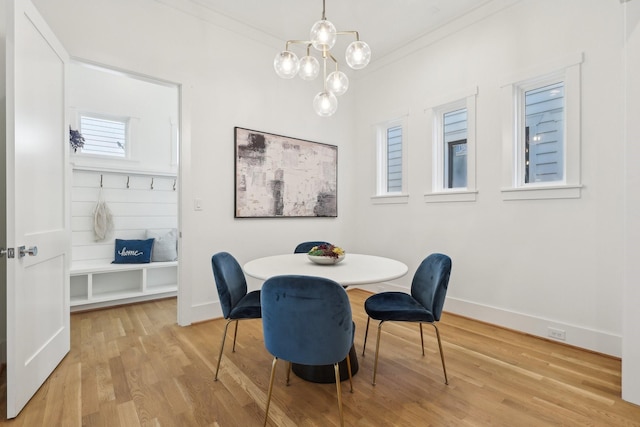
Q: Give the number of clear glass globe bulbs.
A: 6